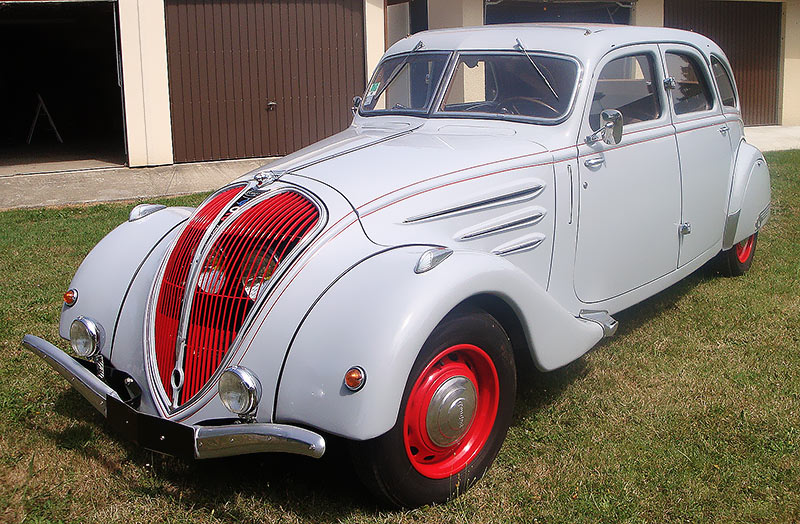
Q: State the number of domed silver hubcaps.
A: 1